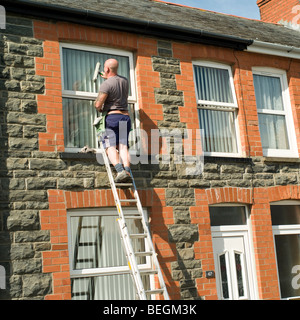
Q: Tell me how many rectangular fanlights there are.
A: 2